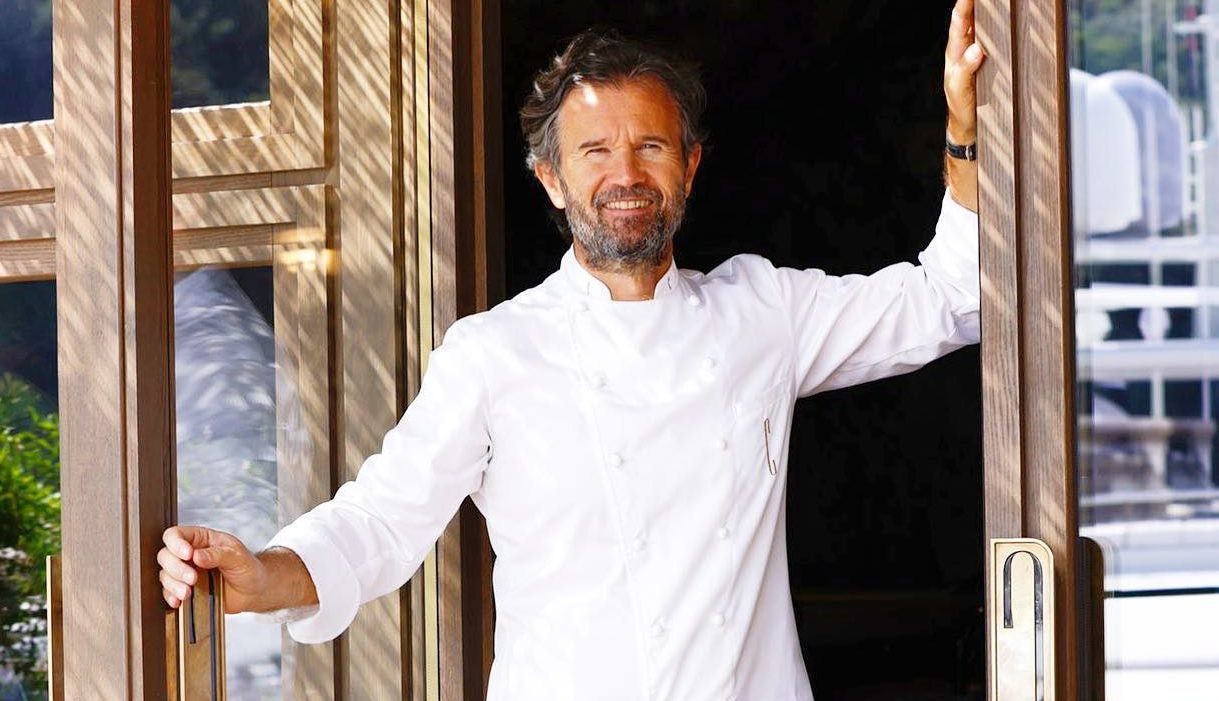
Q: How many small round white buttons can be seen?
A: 10